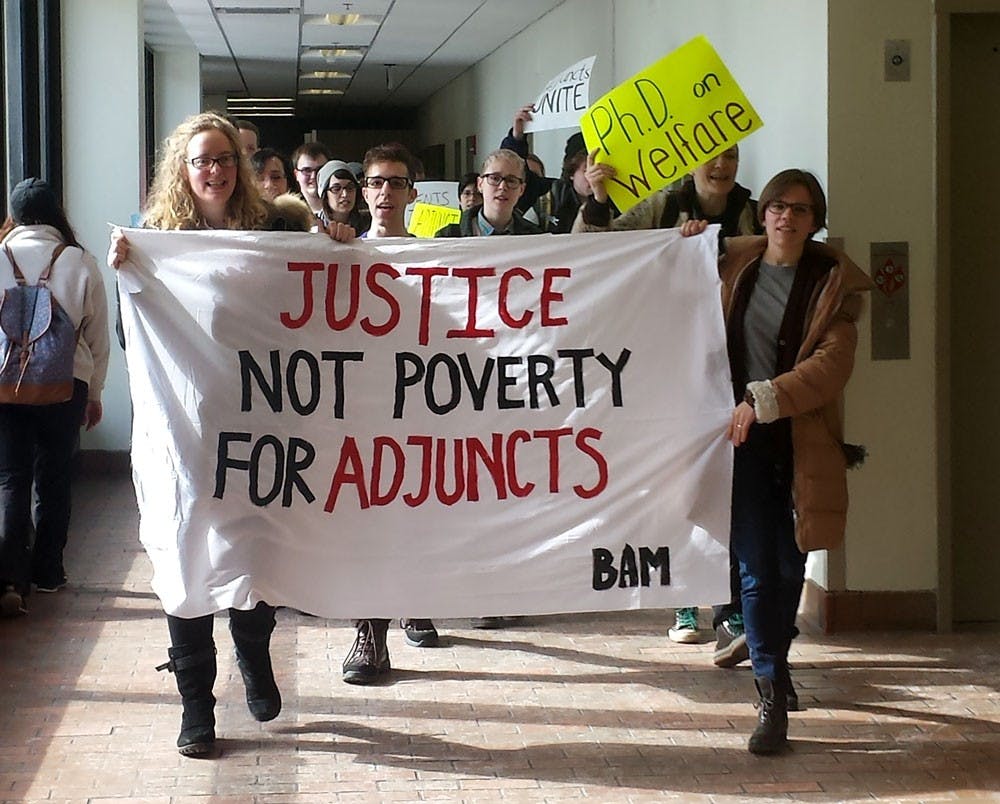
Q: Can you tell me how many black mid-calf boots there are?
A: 2